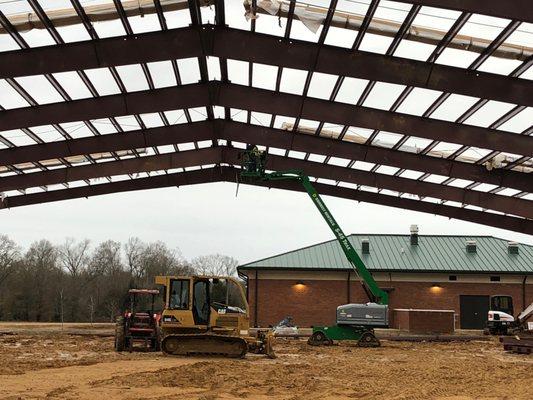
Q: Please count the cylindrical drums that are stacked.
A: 0